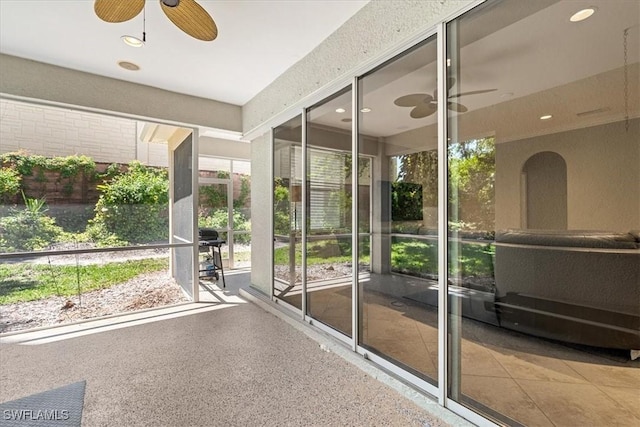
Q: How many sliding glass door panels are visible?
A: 4